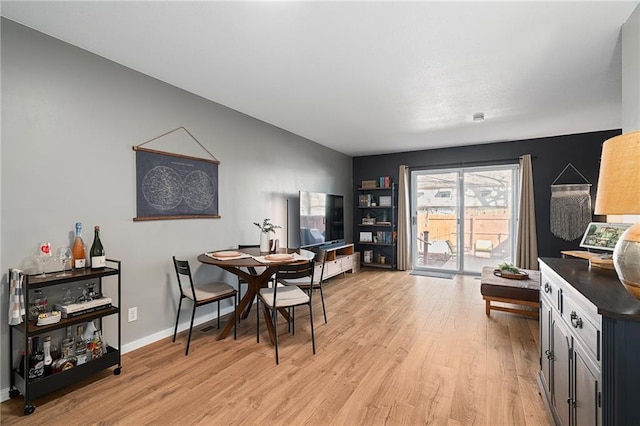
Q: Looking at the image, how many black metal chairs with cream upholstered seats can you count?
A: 4